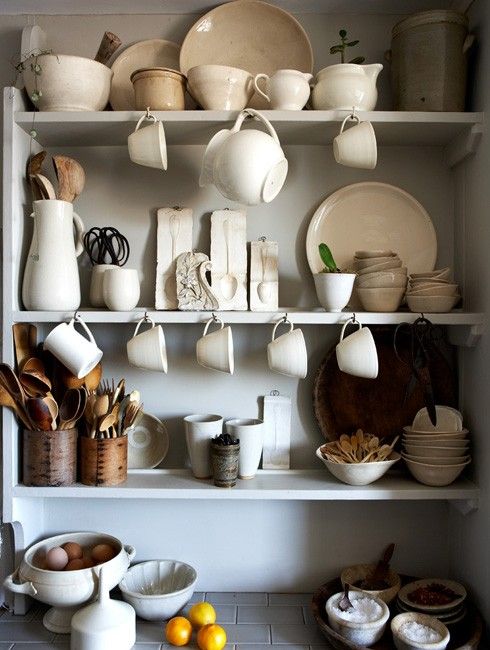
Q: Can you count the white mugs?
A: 7